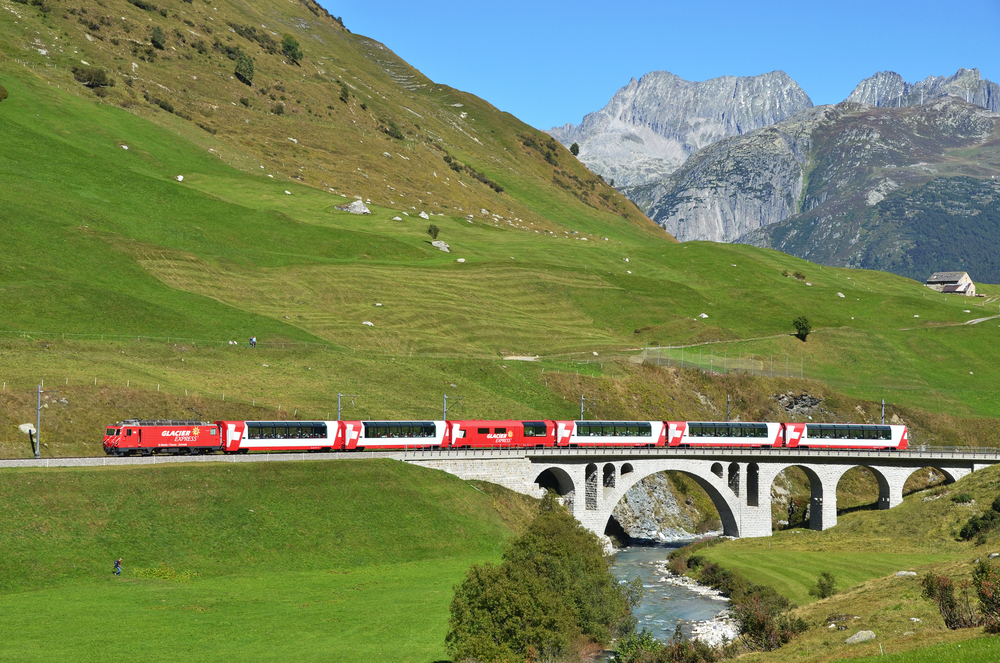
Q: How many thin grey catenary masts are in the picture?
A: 6